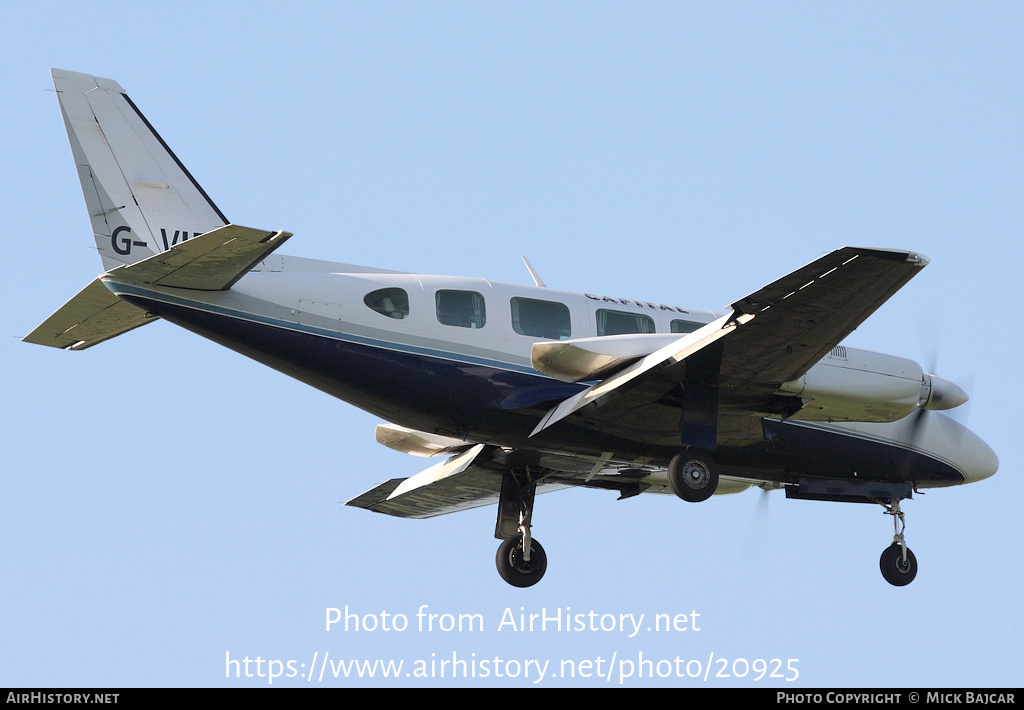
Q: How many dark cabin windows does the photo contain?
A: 5